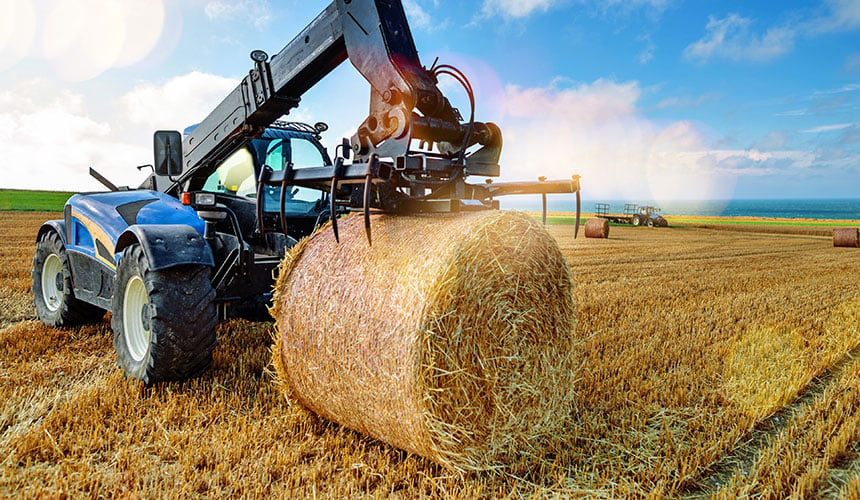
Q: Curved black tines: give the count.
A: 6